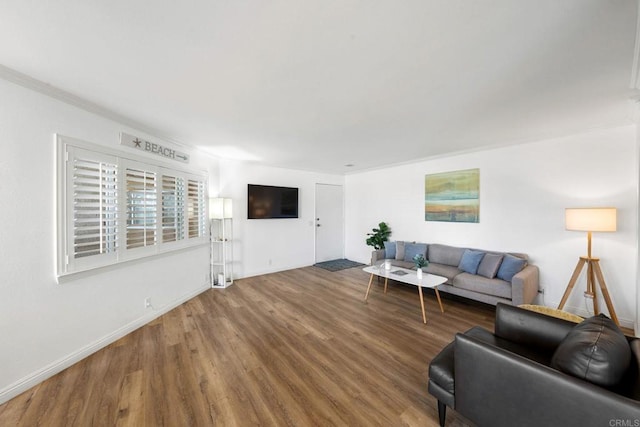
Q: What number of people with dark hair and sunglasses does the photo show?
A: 0